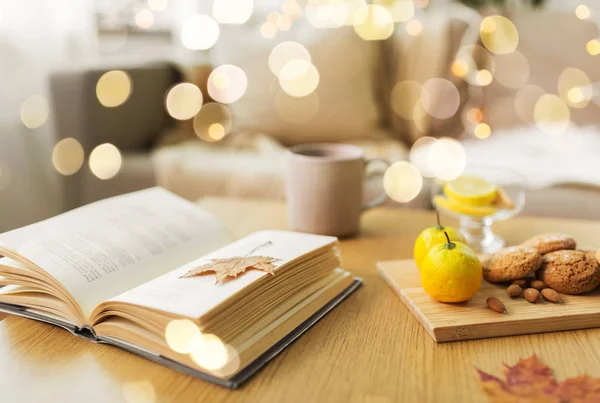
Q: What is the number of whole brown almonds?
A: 6